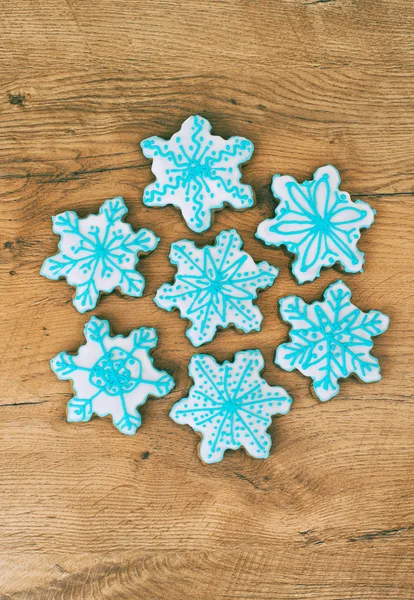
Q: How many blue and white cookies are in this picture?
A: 7